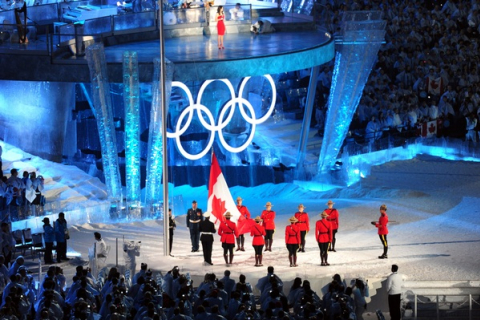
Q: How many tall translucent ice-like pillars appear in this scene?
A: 4